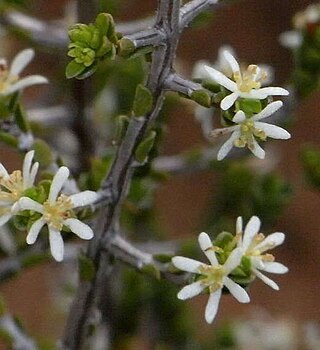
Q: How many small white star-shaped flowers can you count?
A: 7